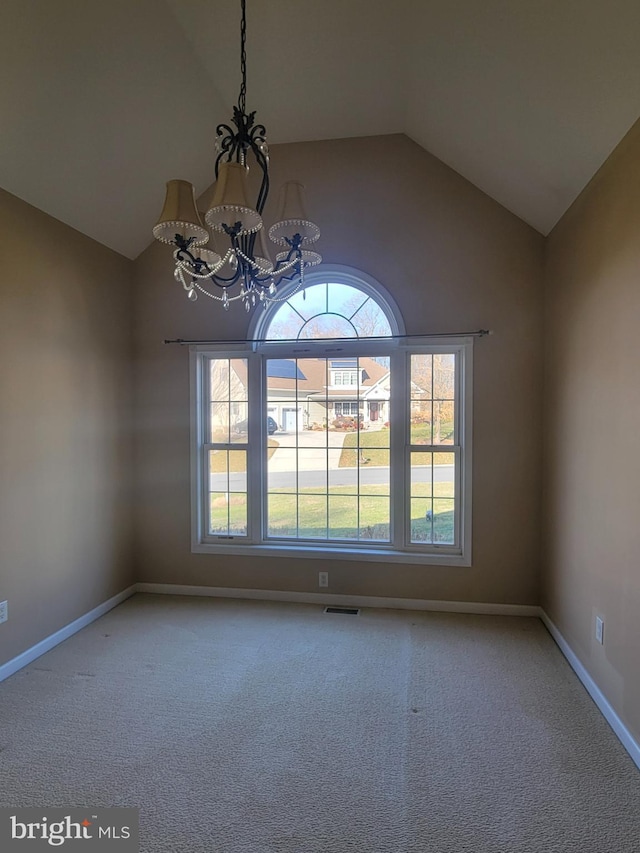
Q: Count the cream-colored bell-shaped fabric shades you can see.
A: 6